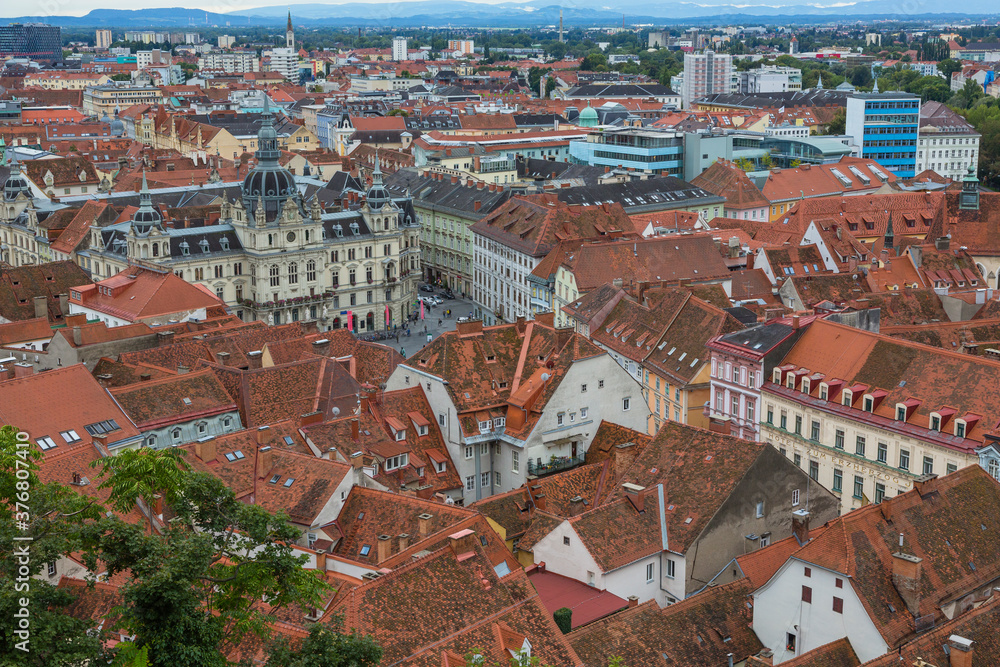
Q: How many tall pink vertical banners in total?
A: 3